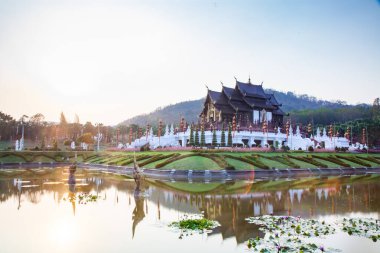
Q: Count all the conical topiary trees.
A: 6